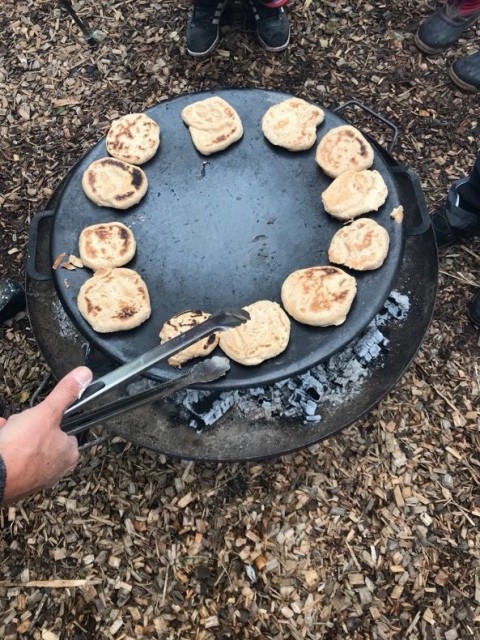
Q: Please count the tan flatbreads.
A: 12